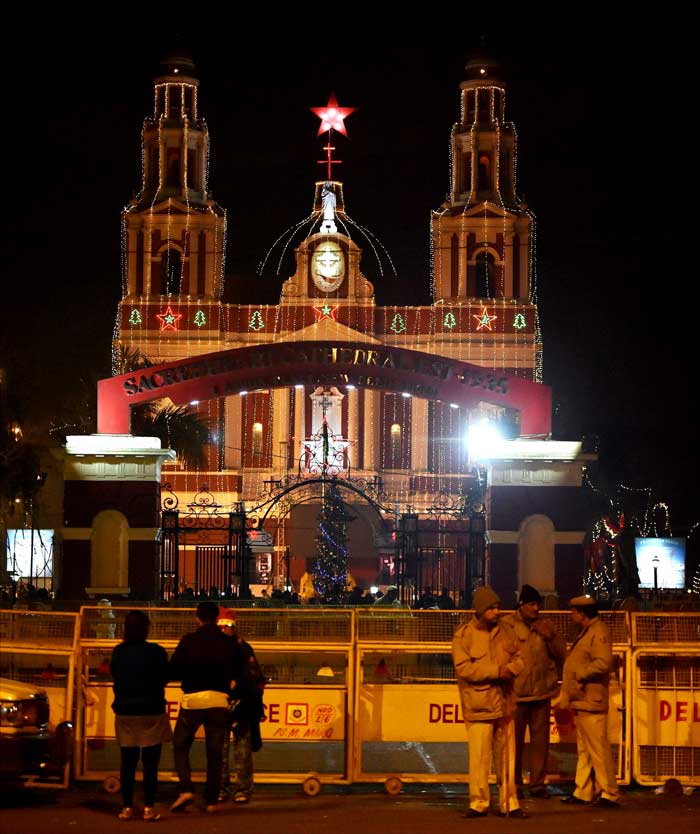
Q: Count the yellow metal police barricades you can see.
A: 4